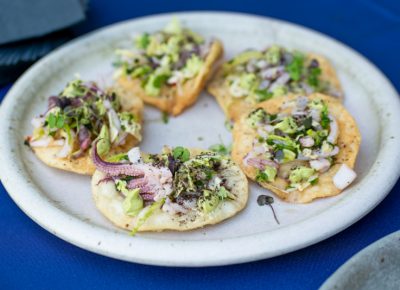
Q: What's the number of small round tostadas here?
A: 5